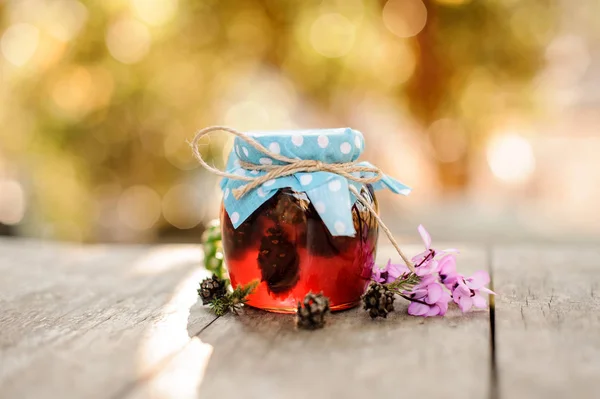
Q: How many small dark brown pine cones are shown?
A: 3